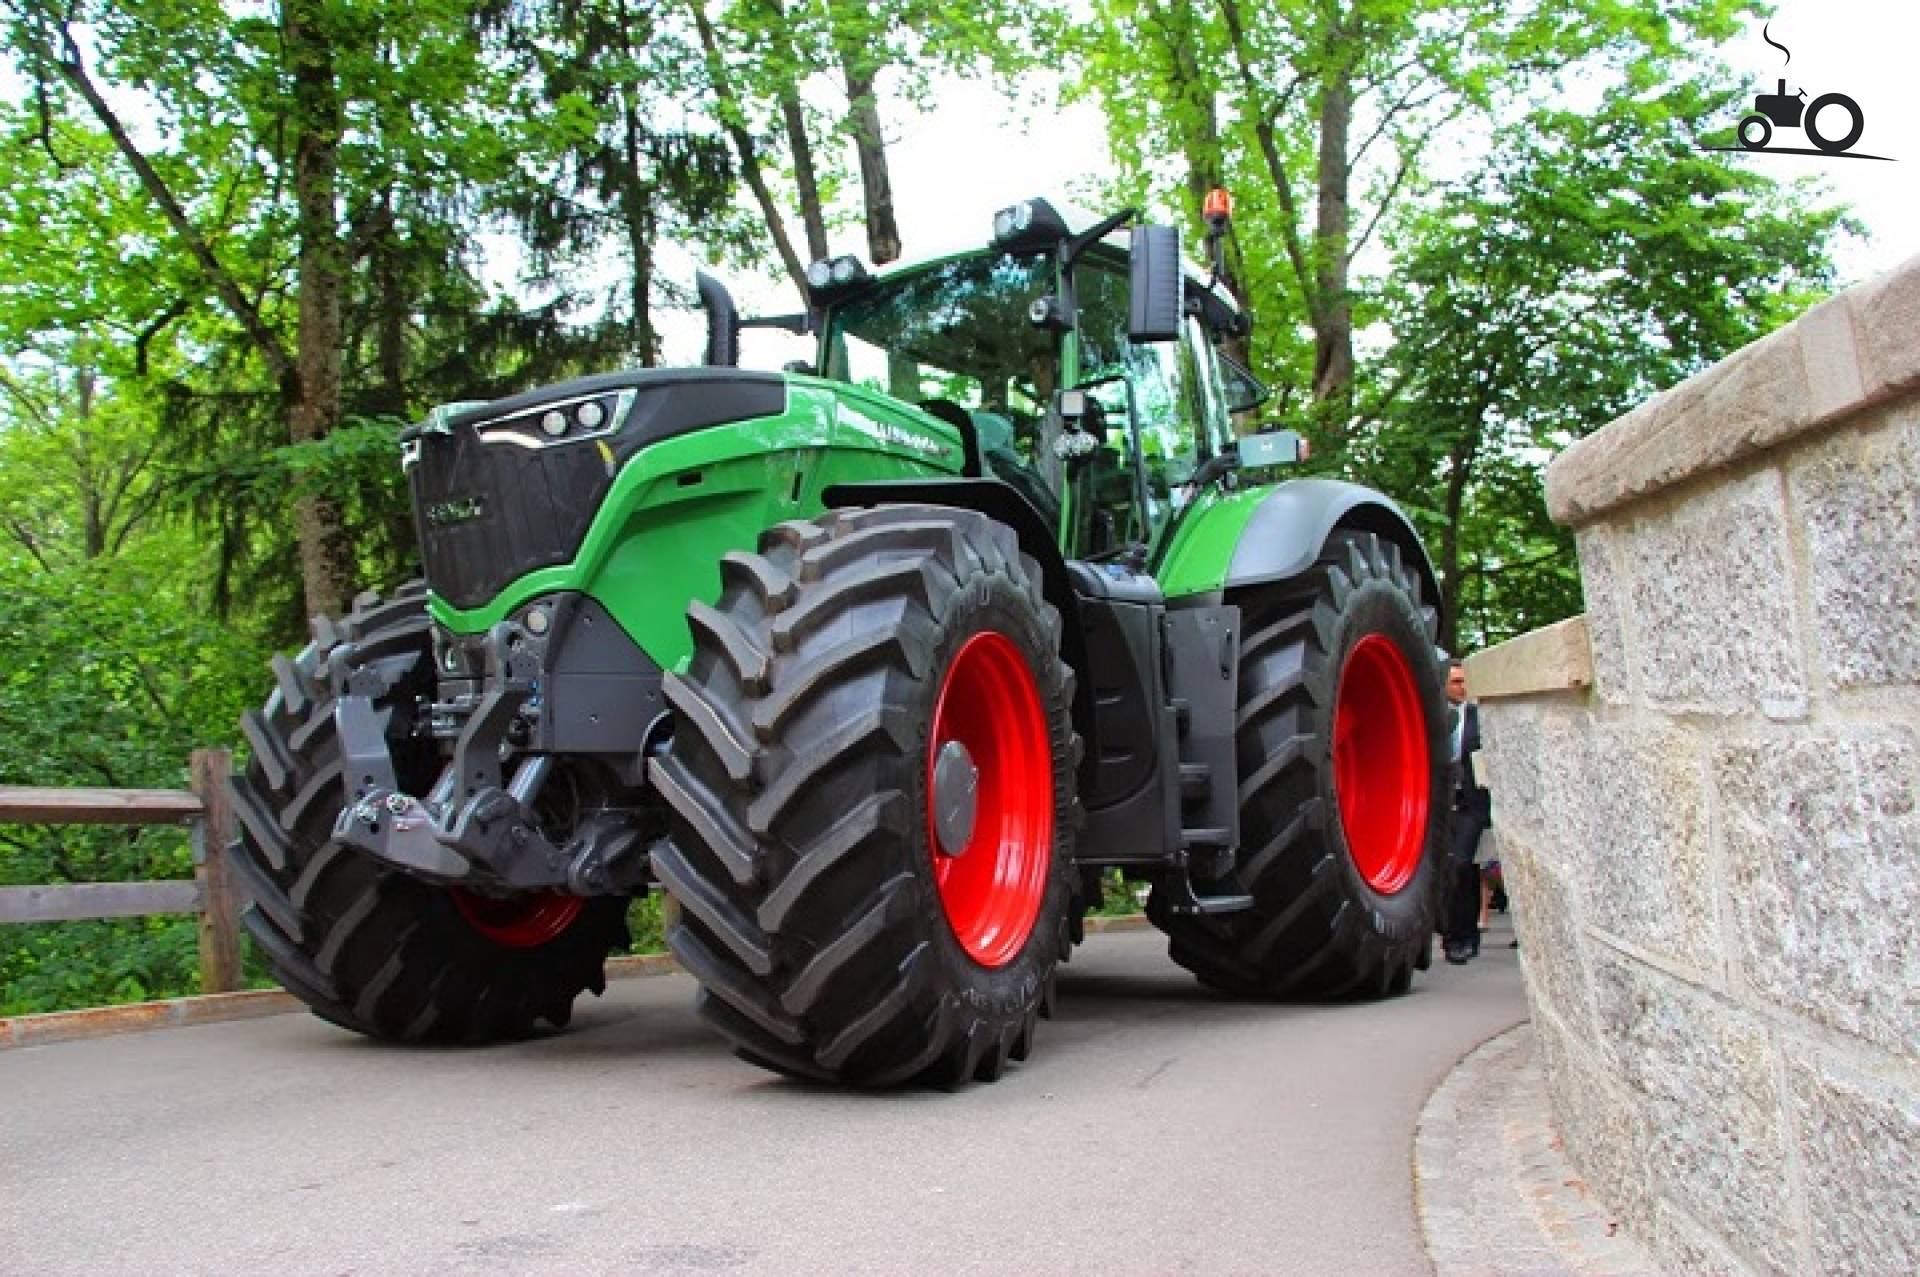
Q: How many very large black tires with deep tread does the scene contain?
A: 3